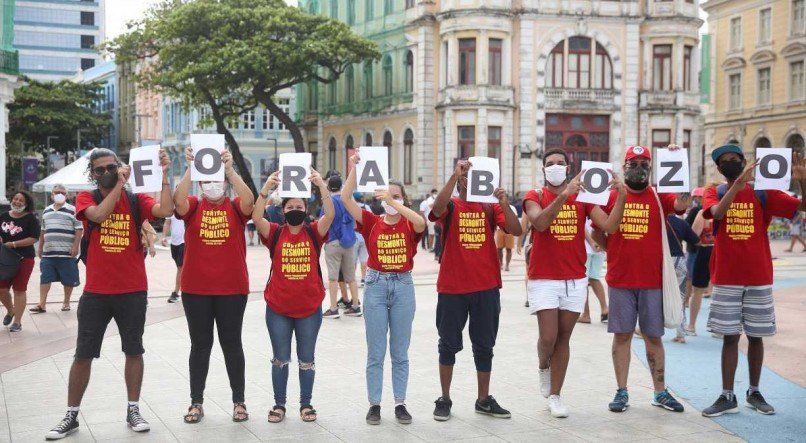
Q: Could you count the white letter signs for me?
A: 8